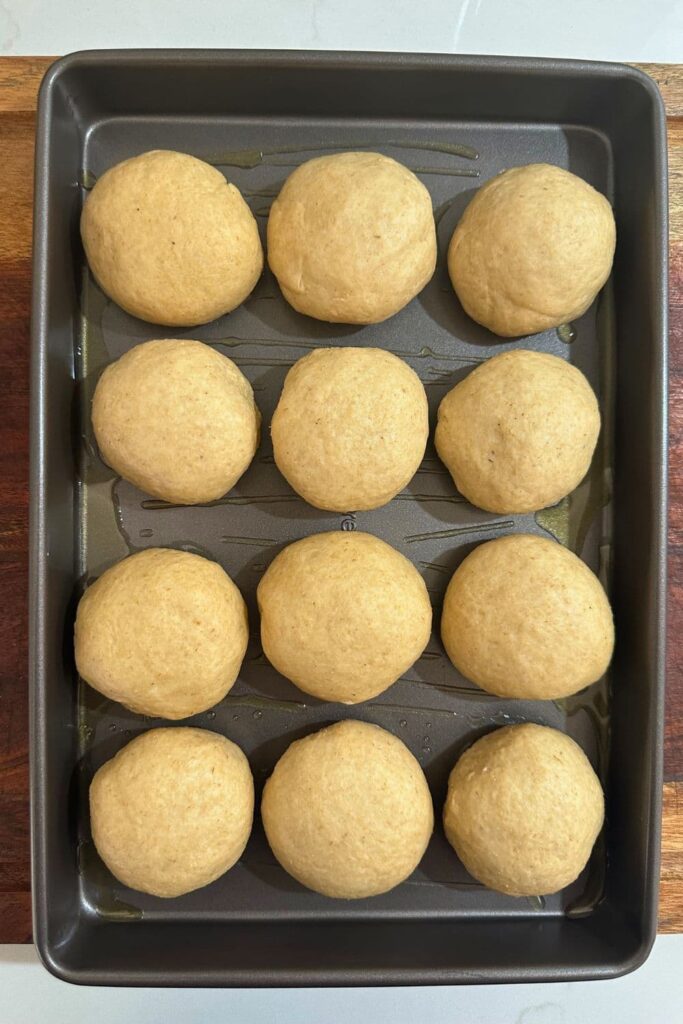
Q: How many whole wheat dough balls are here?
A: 12